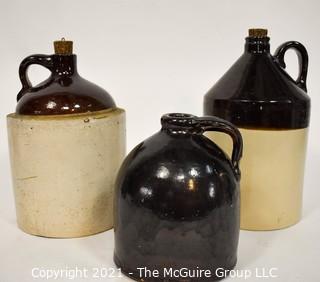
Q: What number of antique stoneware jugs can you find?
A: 3